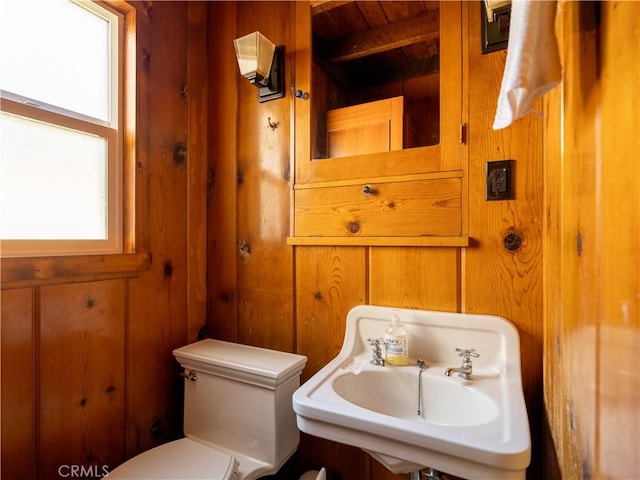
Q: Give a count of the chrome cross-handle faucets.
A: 2